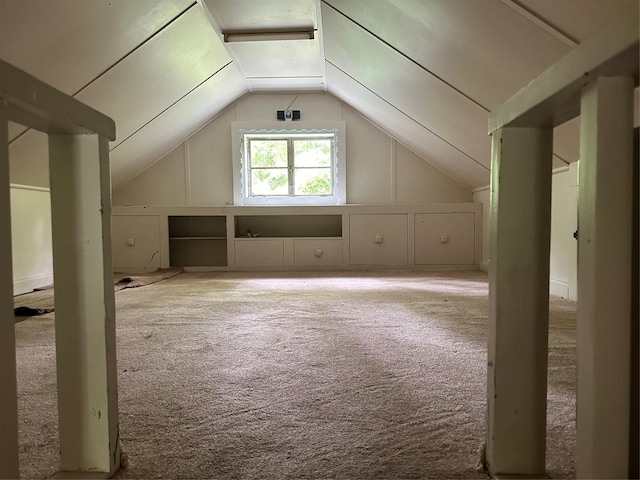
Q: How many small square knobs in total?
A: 4